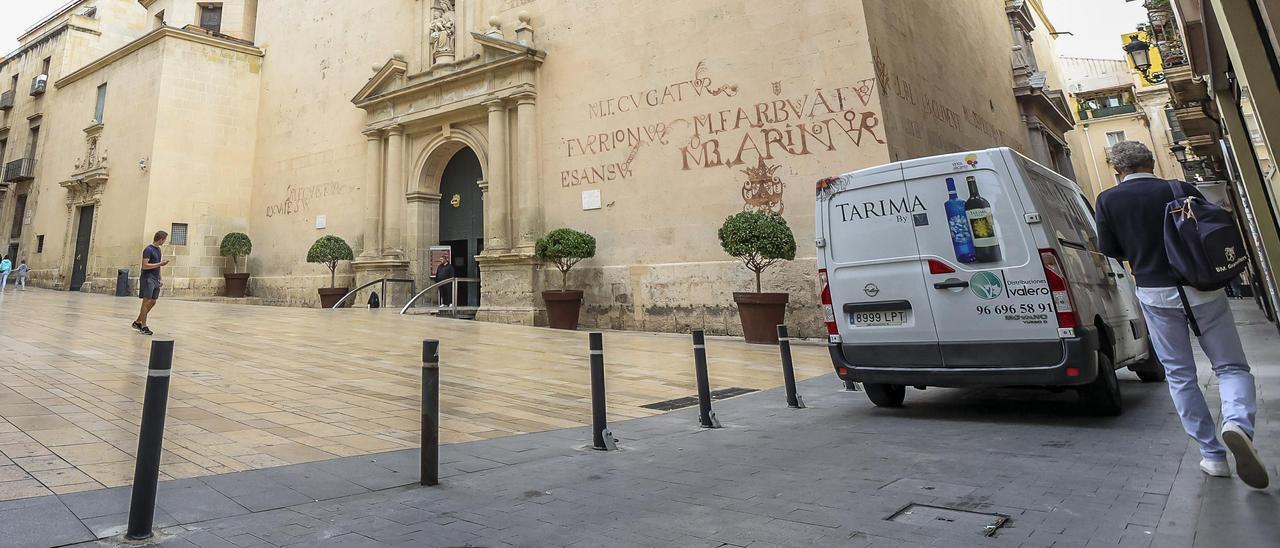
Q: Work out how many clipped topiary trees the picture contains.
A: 4